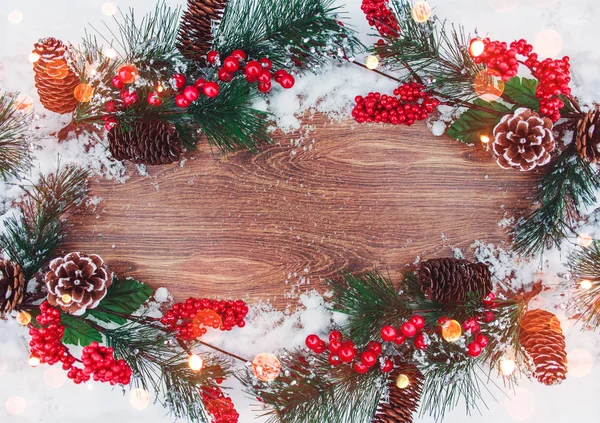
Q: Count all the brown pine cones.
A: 10